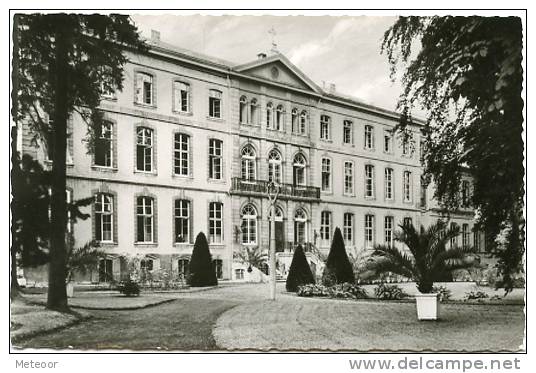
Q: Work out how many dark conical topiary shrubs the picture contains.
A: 3